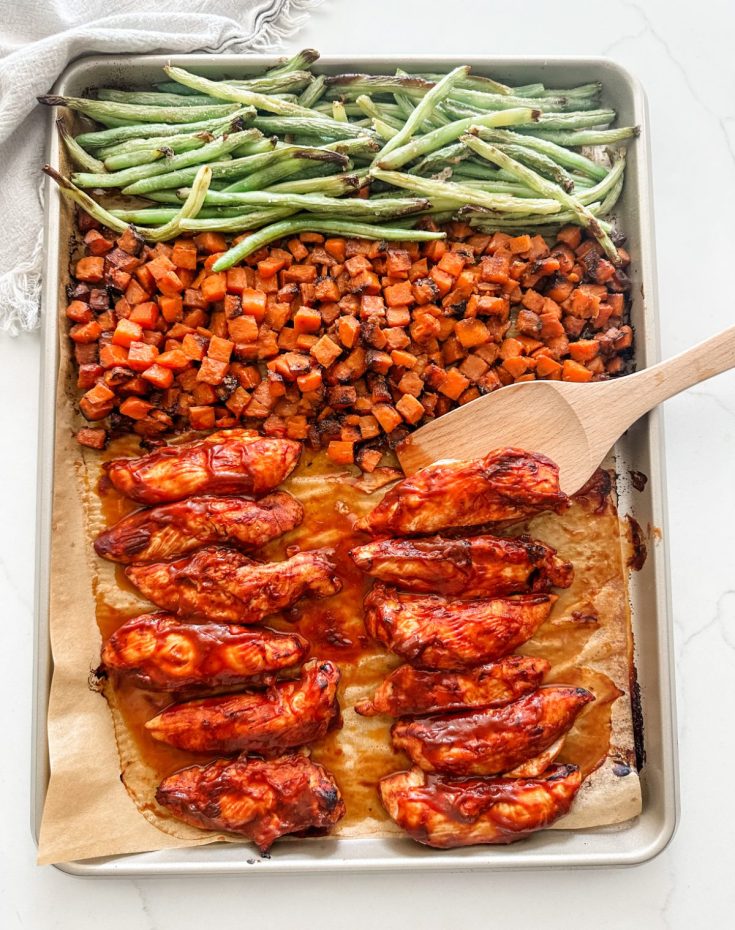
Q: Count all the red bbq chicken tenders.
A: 12